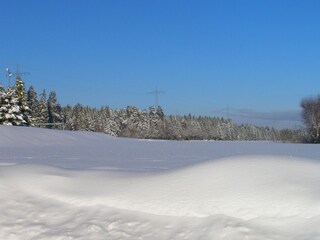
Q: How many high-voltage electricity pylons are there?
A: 3